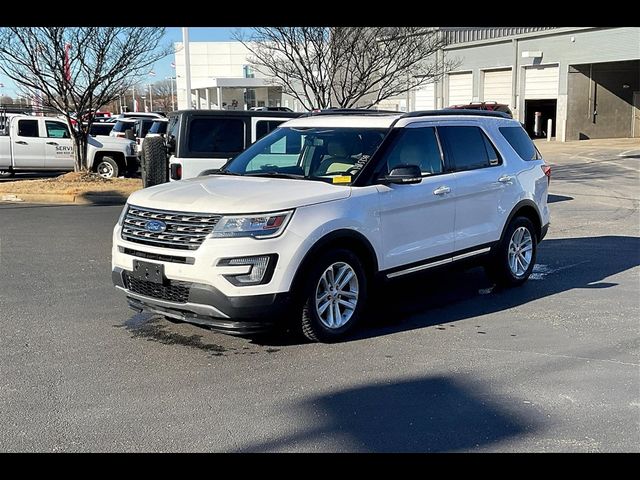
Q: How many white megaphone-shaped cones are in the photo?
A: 0